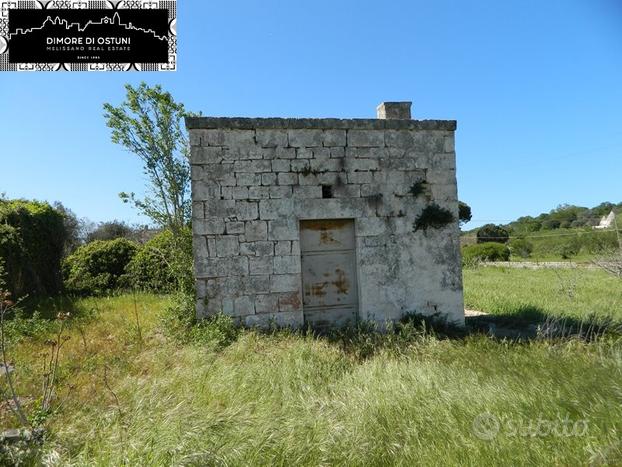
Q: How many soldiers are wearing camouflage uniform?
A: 0